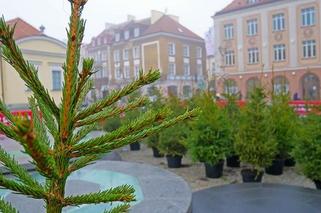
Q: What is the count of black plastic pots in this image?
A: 9